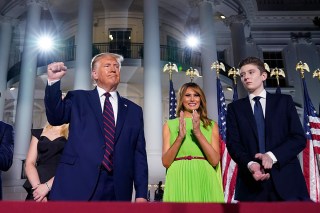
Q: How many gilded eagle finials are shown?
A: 8